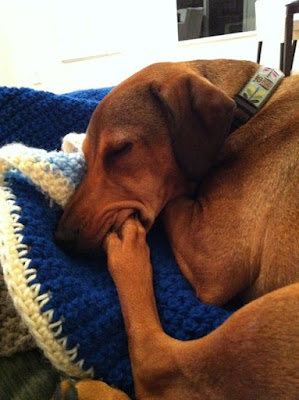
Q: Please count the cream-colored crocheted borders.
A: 1